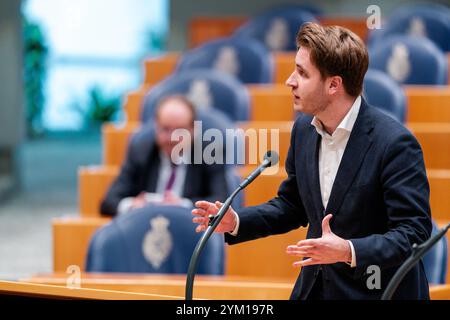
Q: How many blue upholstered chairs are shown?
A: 9